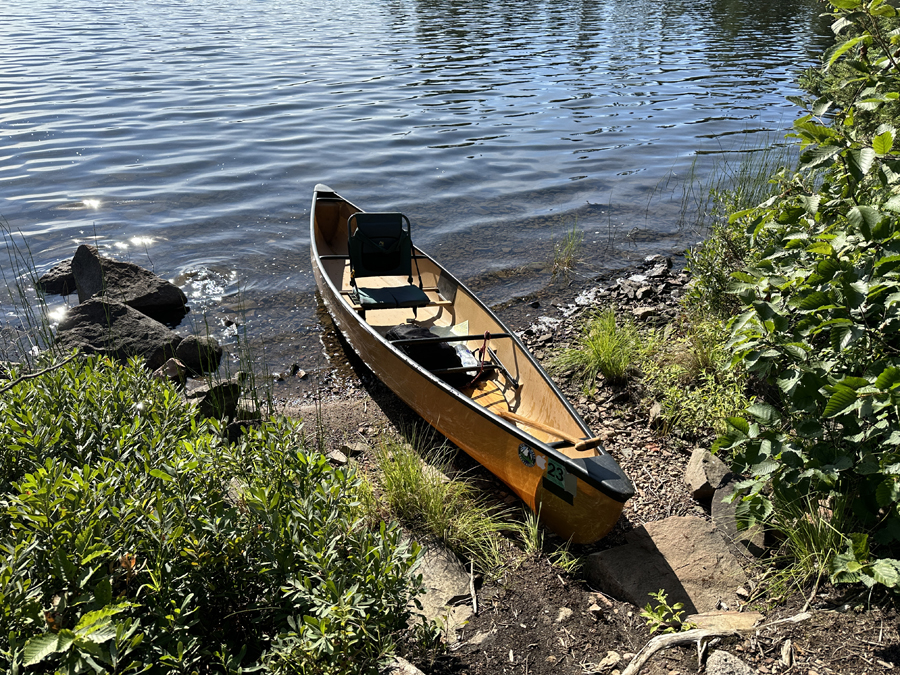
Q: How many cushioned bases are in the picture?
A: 1